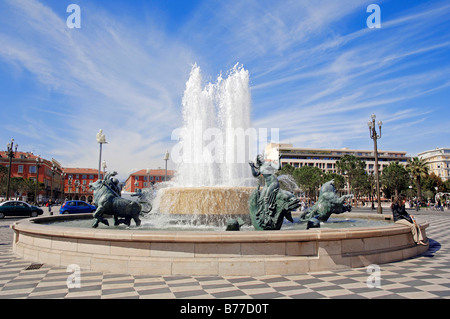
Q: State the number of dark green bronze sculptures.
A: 3